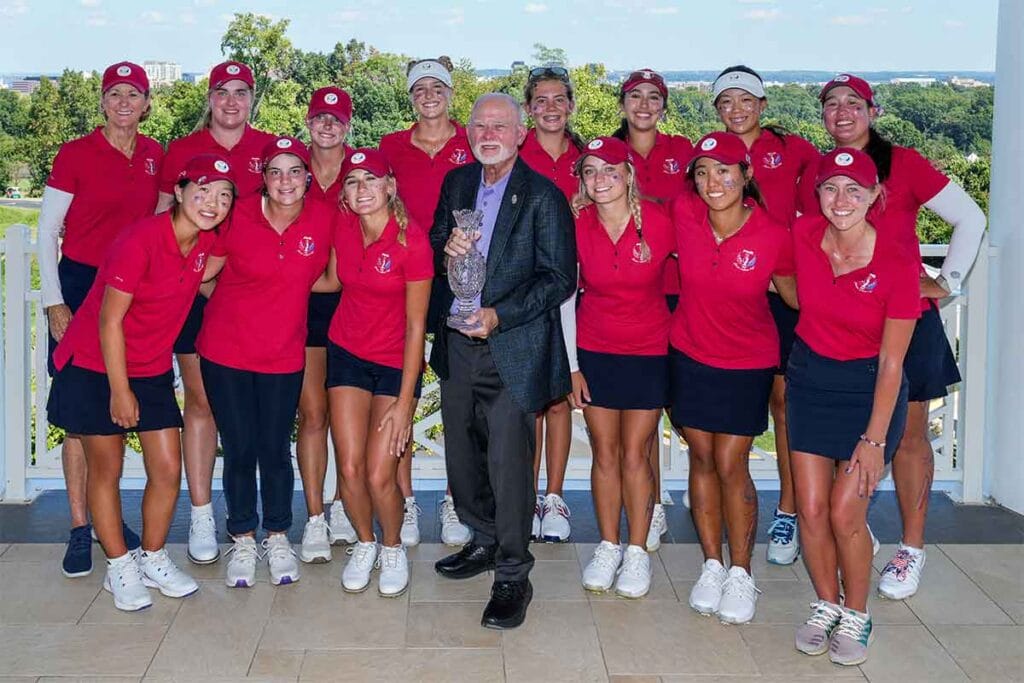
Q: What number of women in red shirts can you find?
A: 14